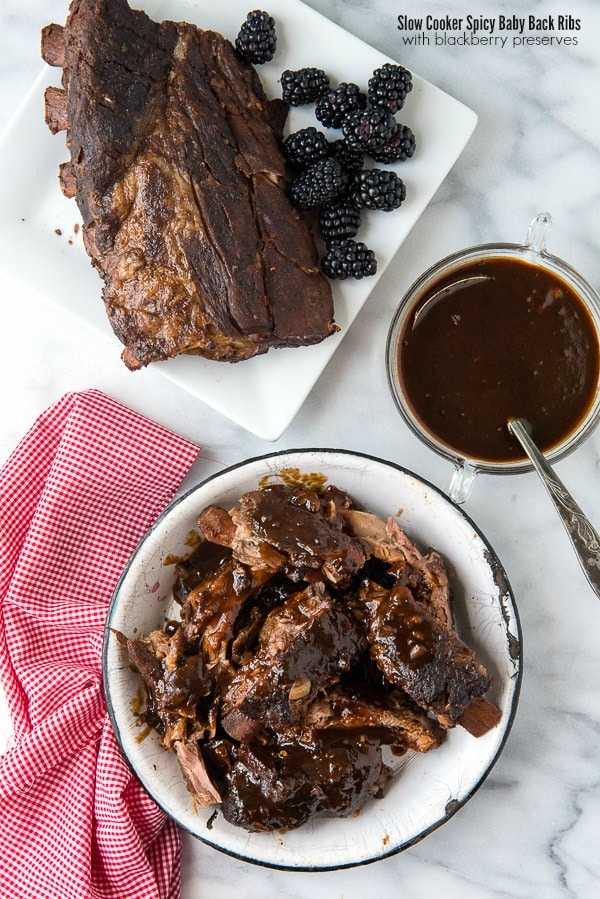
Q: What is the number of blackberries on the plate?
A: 12